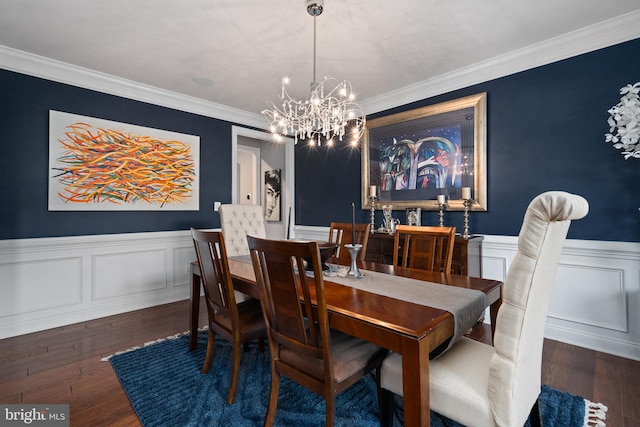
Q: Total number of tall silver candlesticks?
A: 3